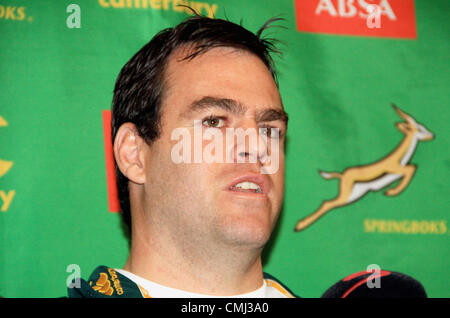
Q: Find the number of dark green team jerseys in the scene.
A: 1